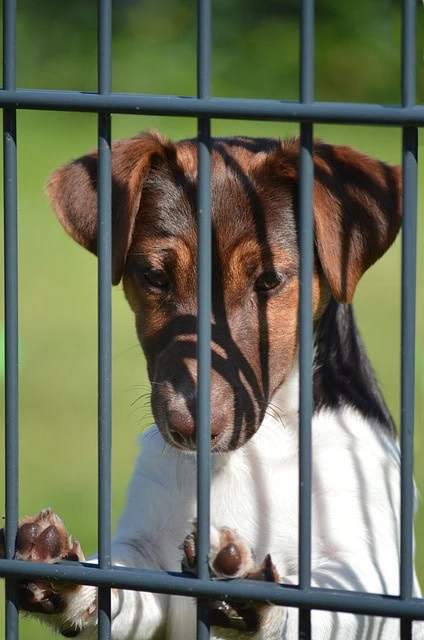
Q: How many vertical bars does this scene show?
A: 5